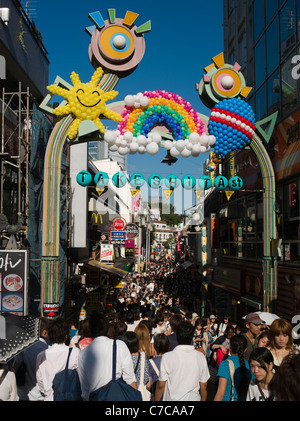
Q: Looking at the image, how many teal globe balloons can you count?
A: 10